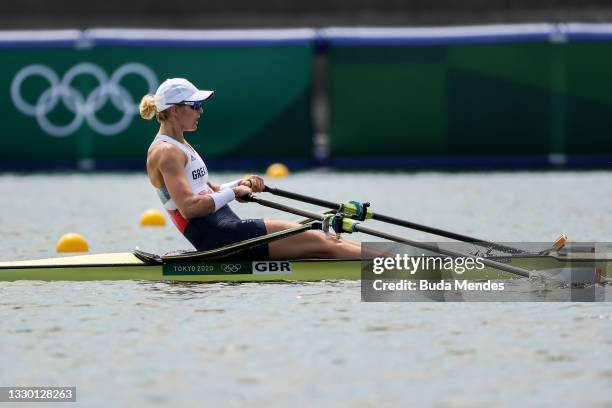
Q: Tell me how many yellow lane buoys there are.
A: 3